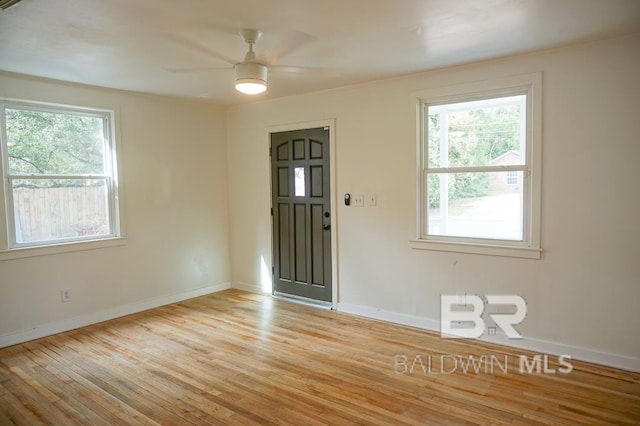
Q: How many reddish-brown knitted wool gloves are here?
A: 0